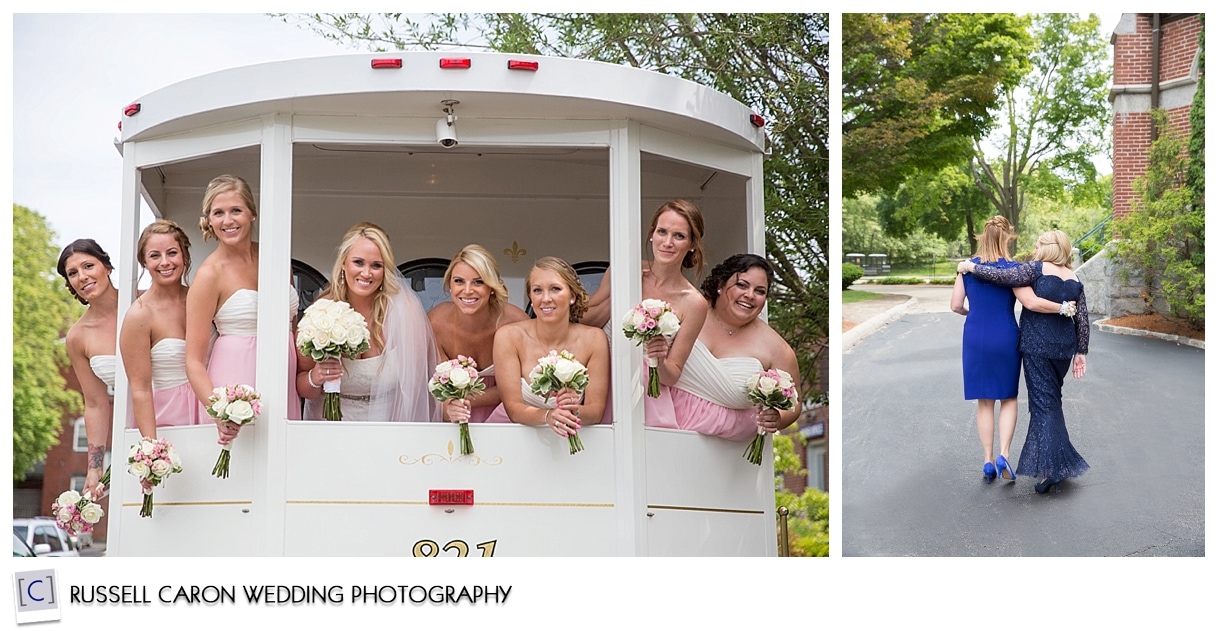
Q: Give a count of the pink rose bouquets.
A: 7